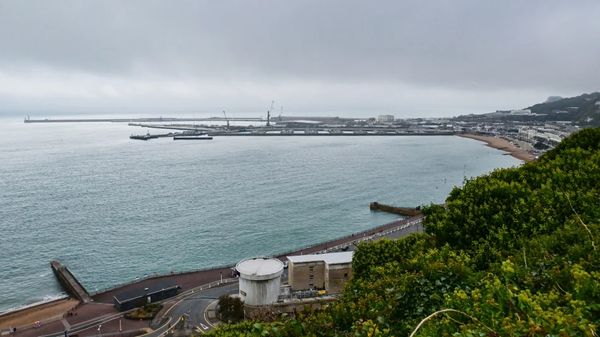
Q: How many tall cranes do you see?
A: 3